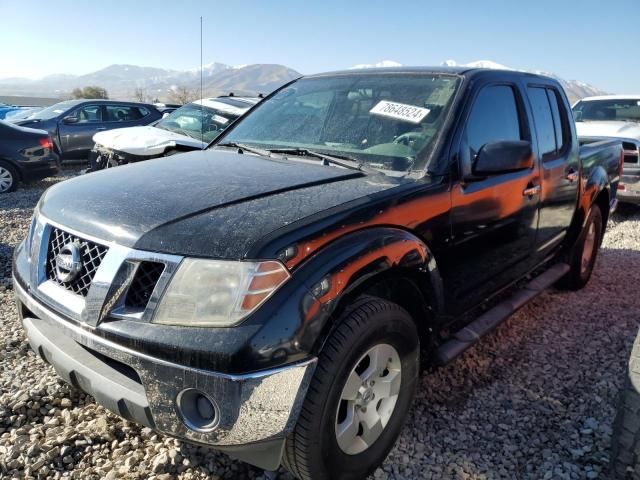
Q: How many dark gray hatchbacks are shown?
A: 1